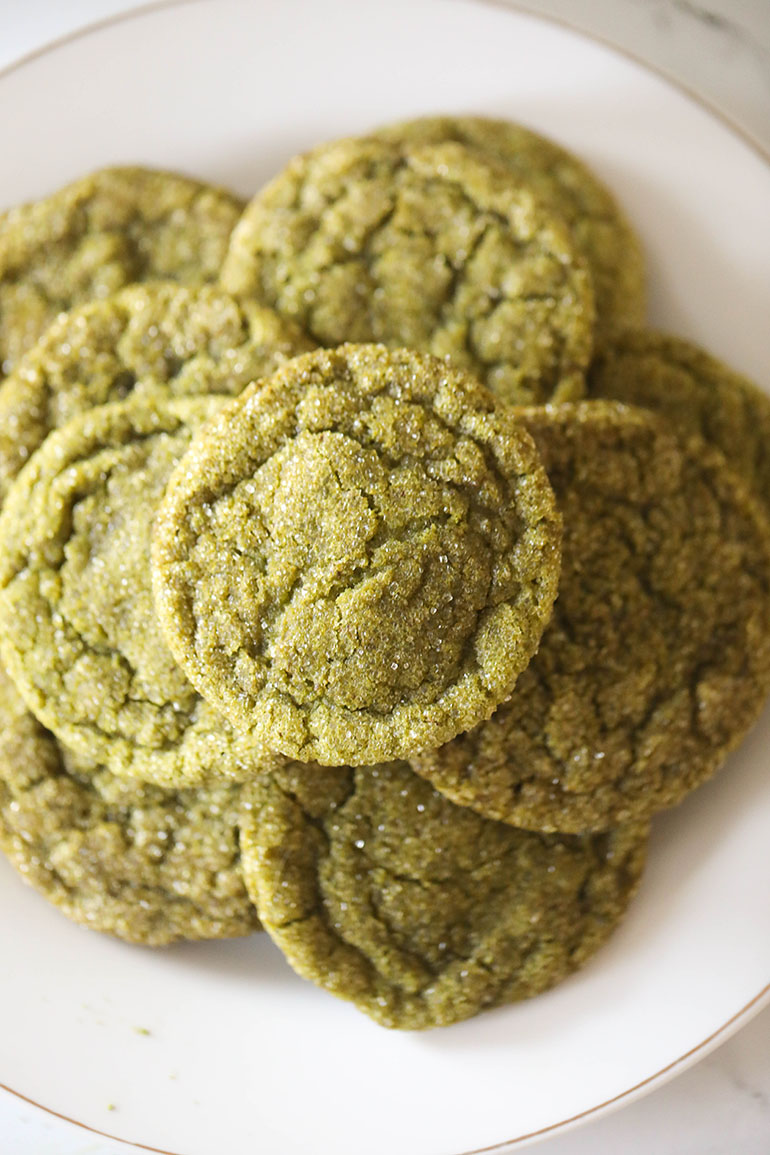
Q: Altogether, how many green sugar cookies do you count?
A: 10